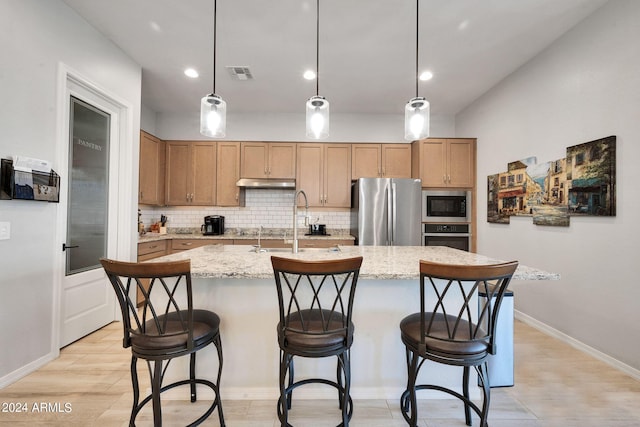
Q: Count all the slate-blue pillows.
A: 0